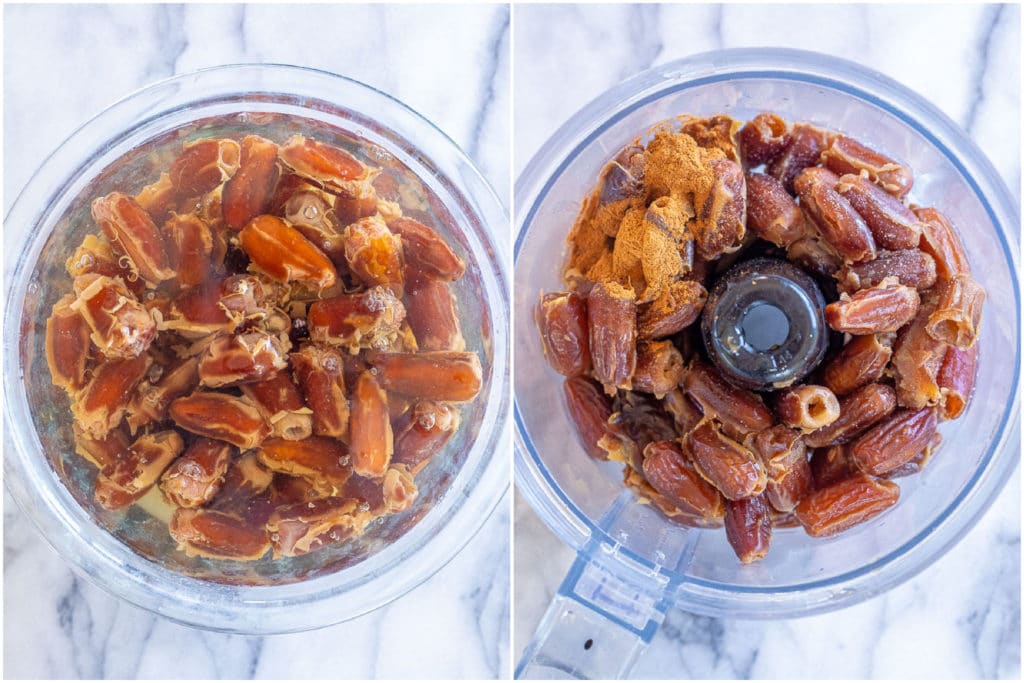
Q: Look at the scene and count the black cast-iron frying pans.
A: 0